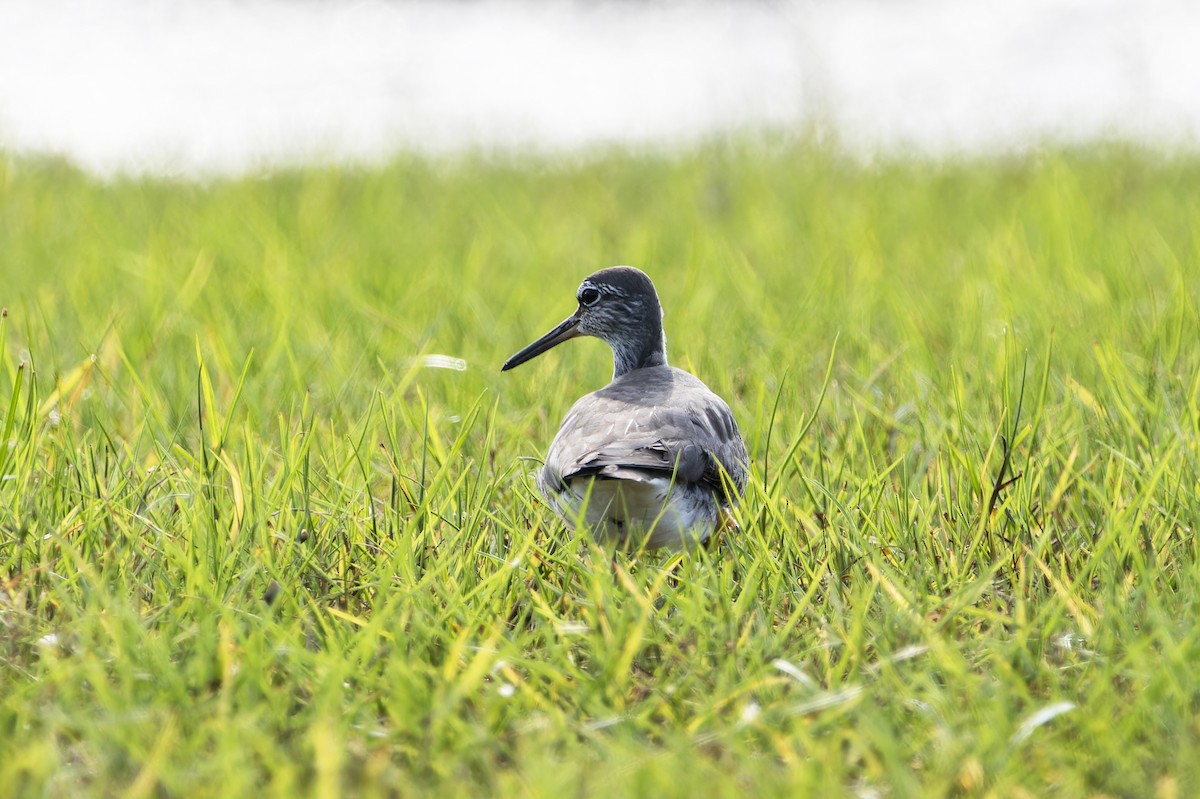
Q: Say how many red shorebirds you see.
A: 0